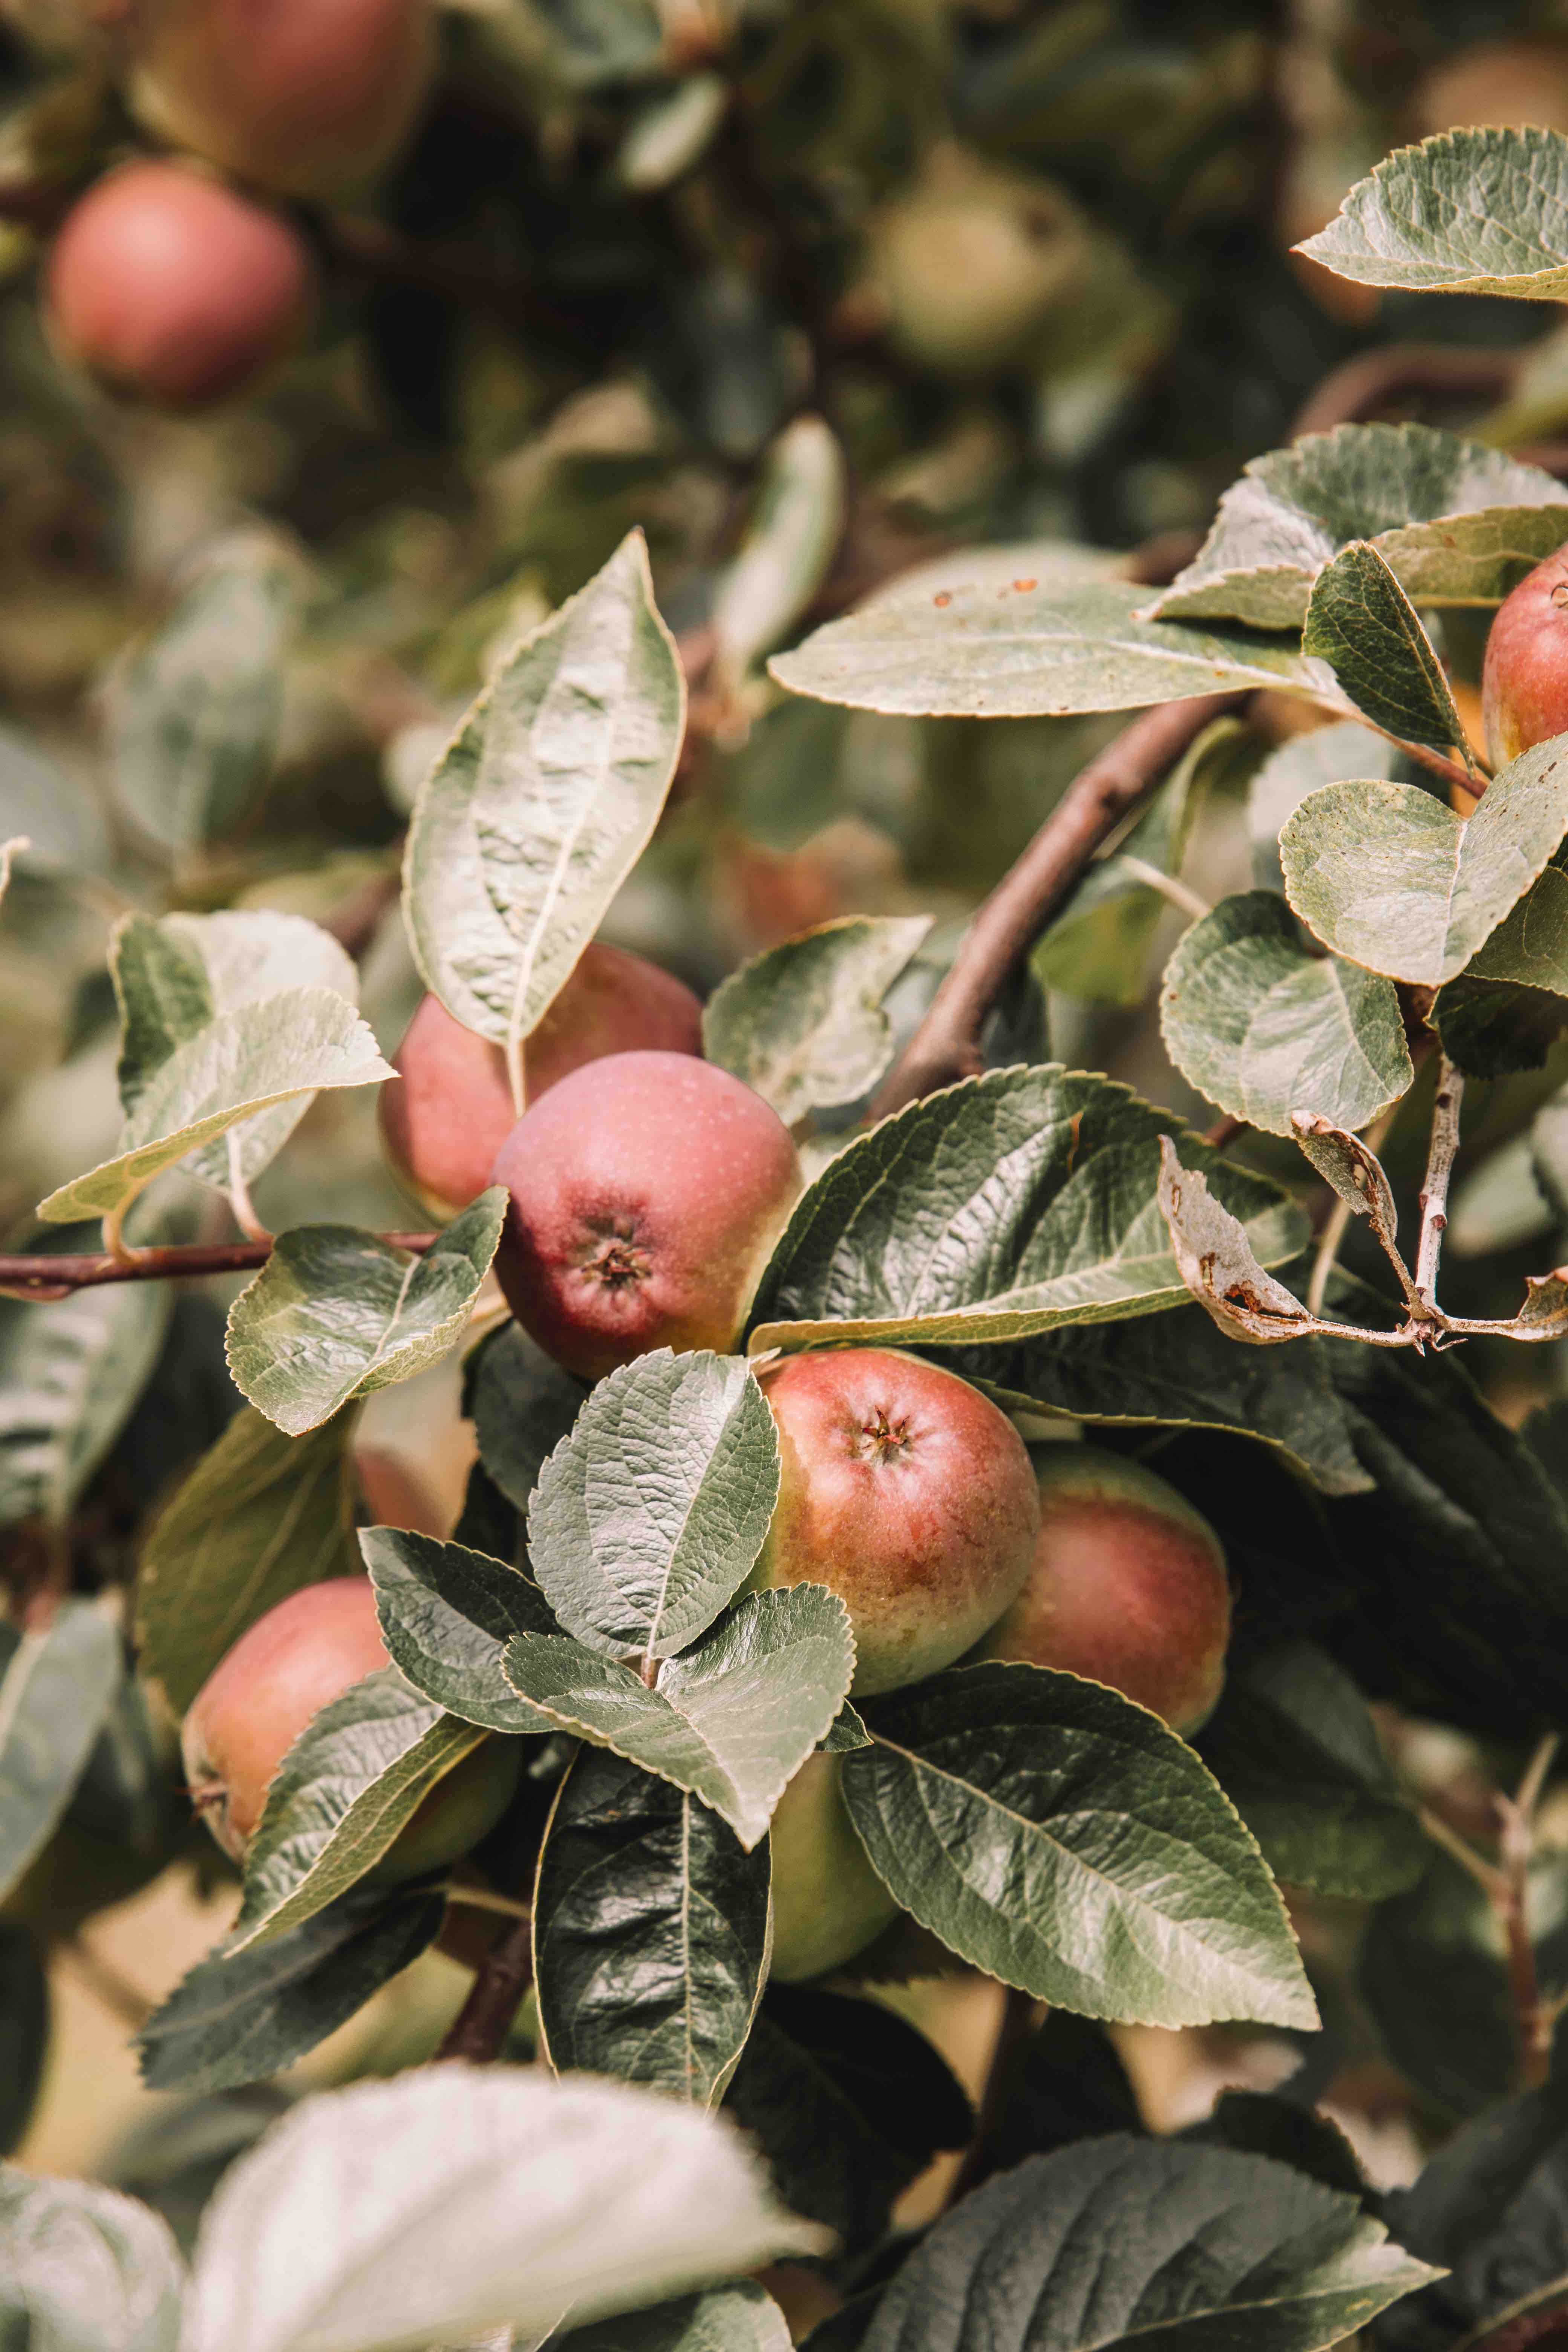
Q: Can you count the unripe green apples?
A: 2